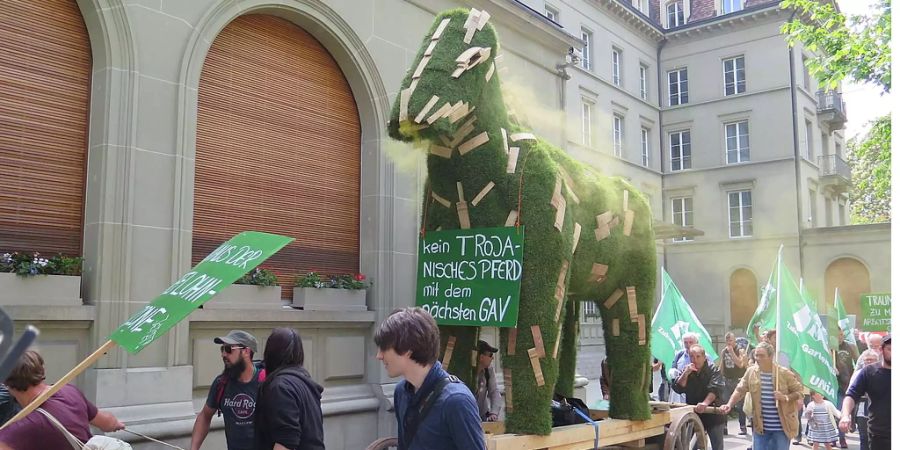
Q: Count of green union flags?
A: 5